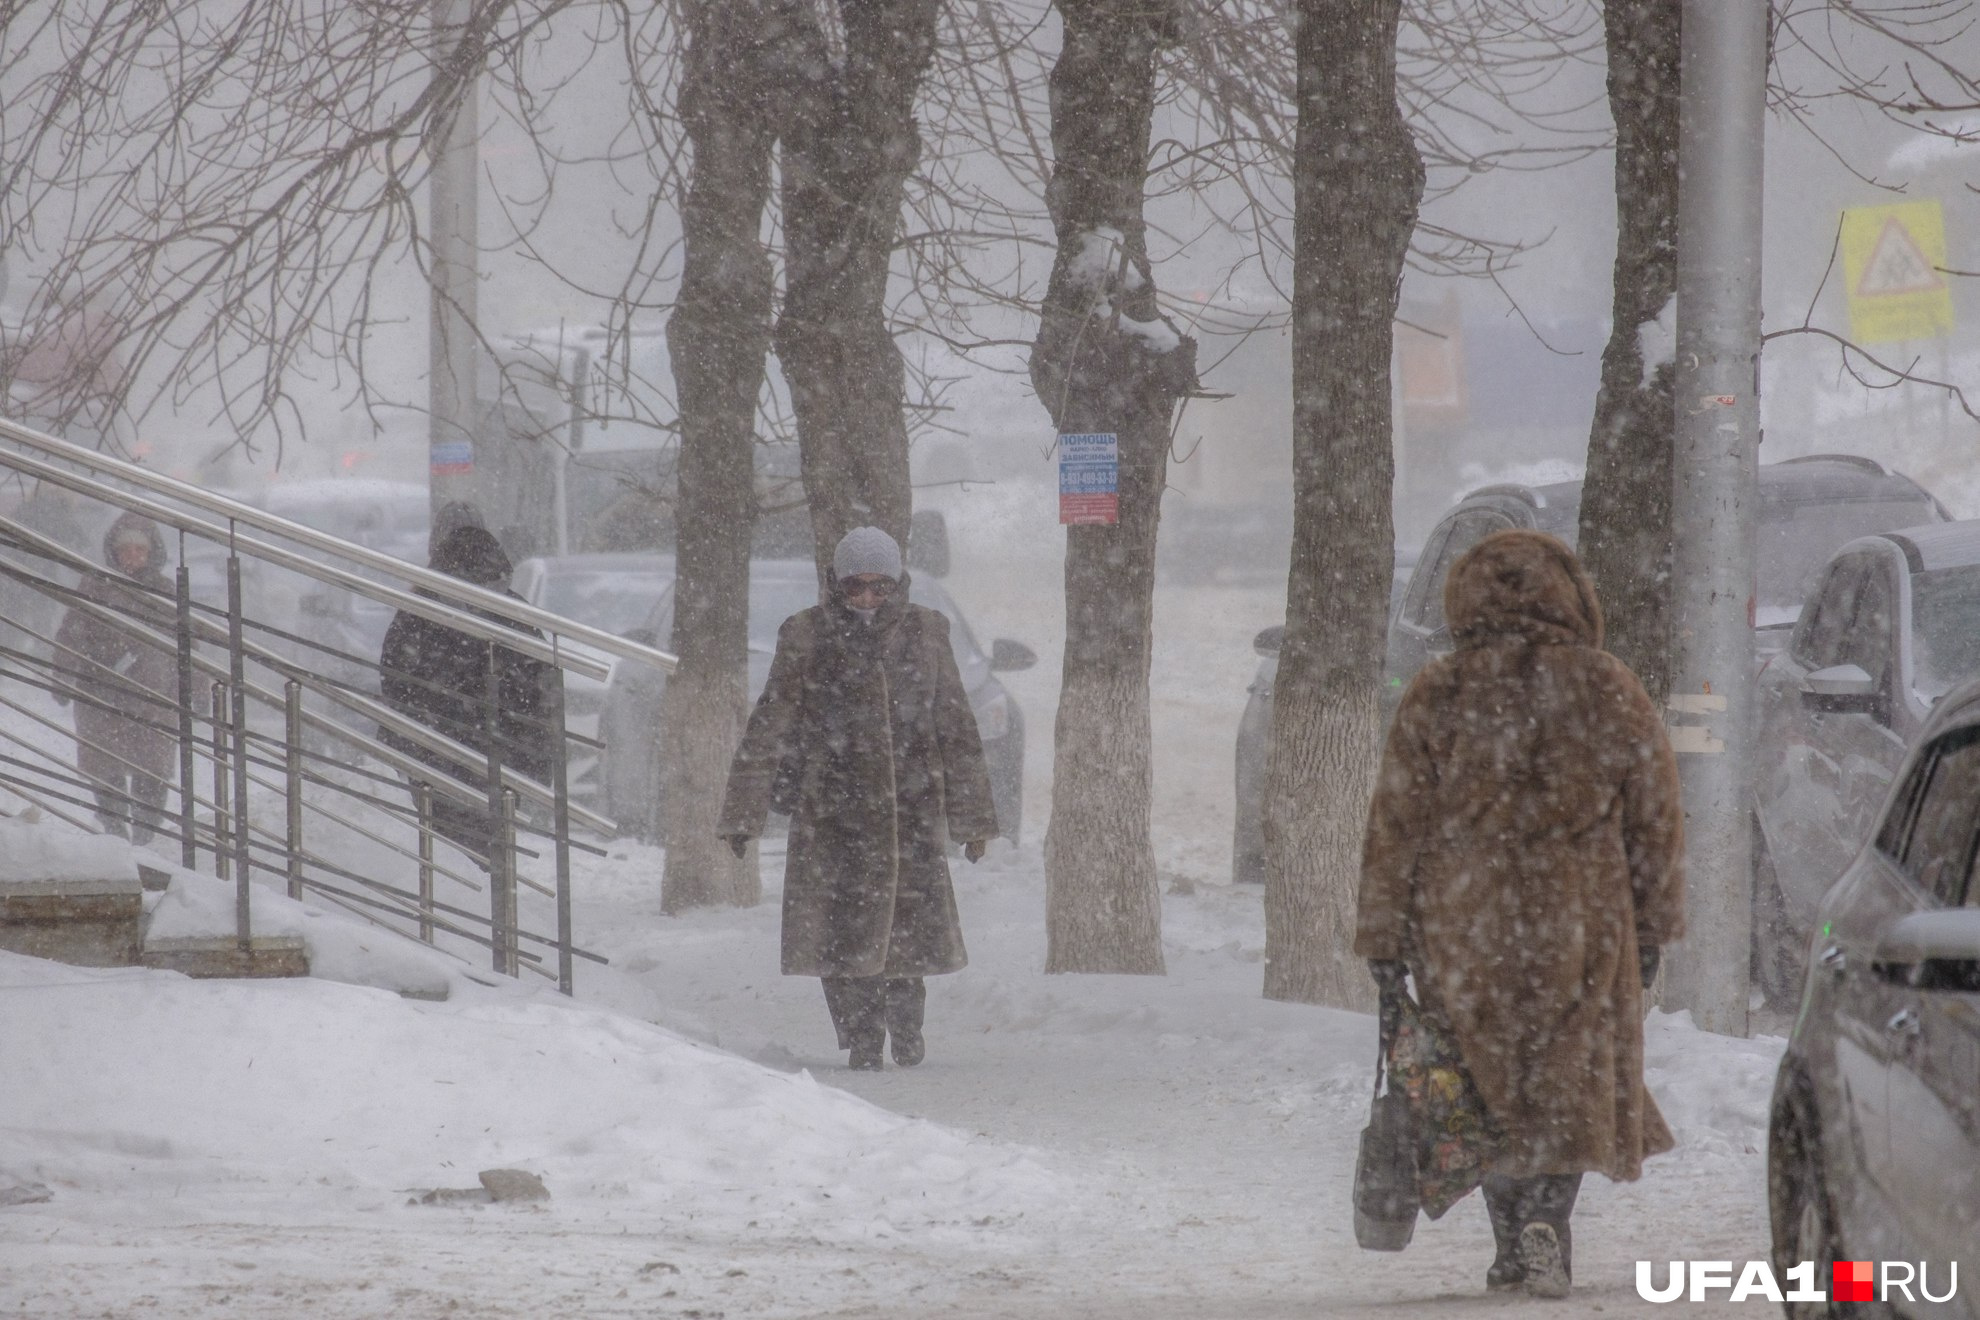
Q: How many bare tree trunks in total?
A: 5